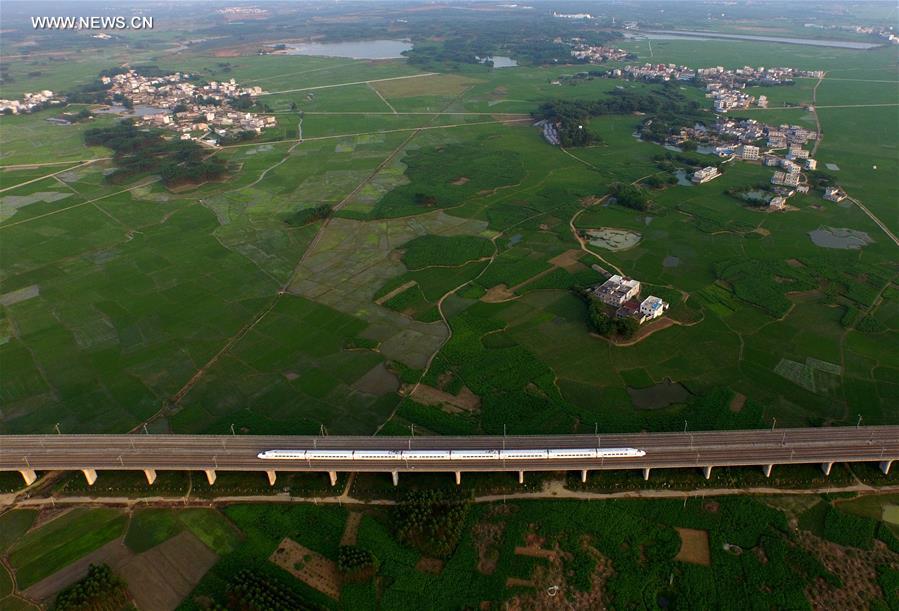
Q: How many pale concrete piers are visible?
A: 15